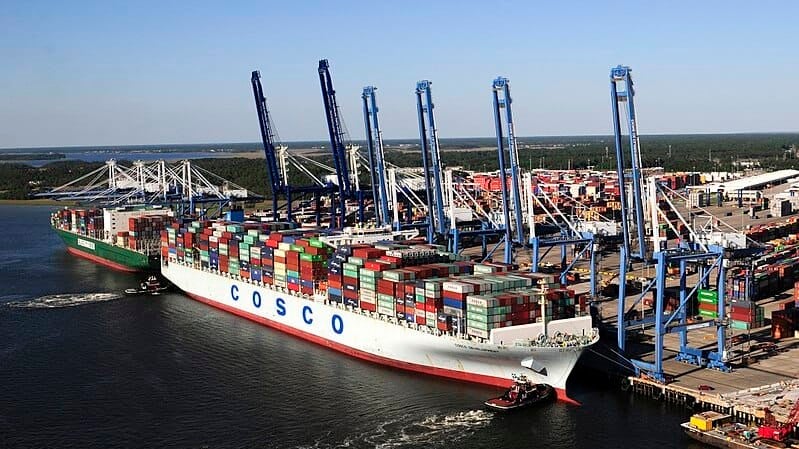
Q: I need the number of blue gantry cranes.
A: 6